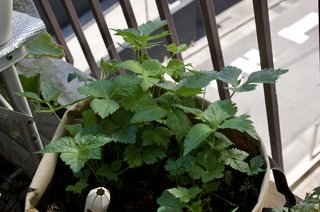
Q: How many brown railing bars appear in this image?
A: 7